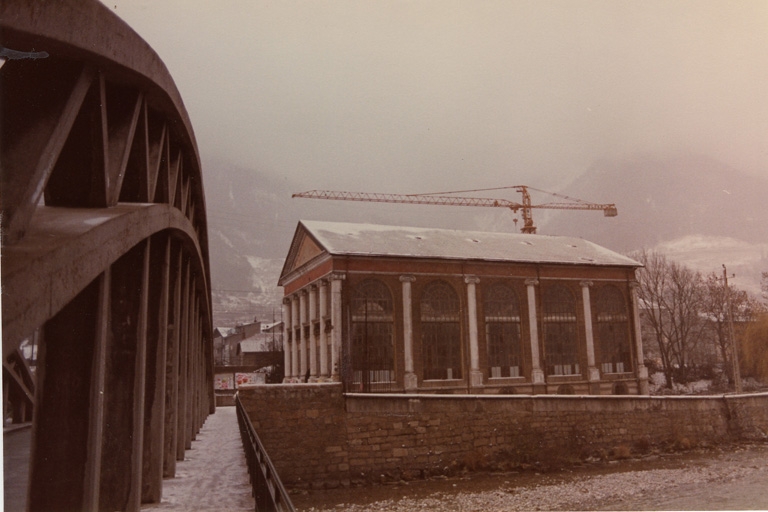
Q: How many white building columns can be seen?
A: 11